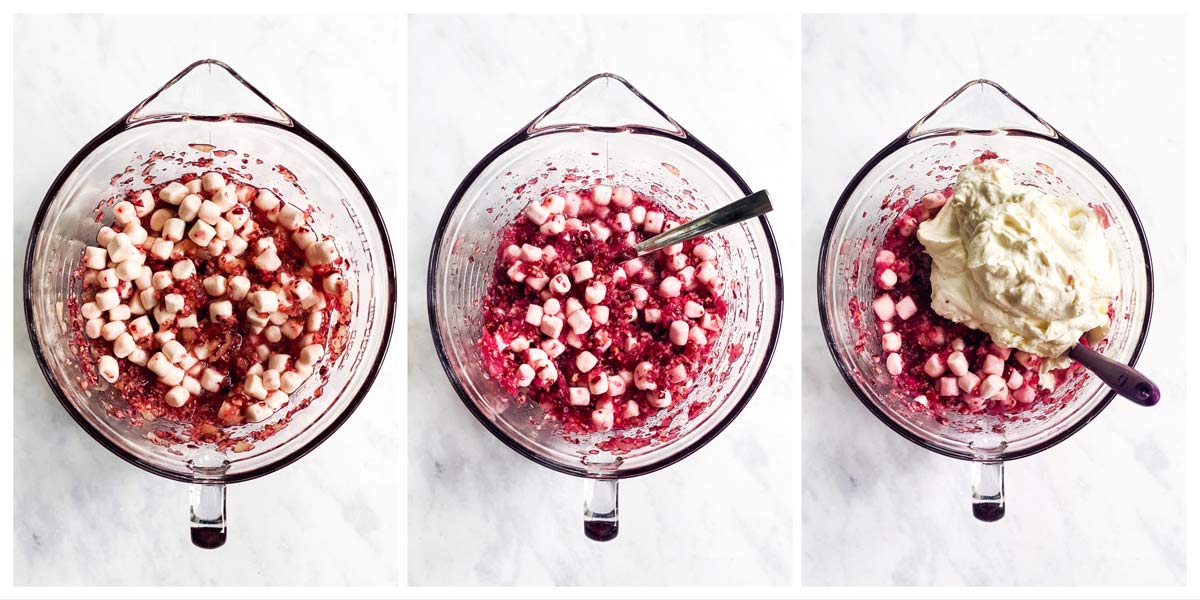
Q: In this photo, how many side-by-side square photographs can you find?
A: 3